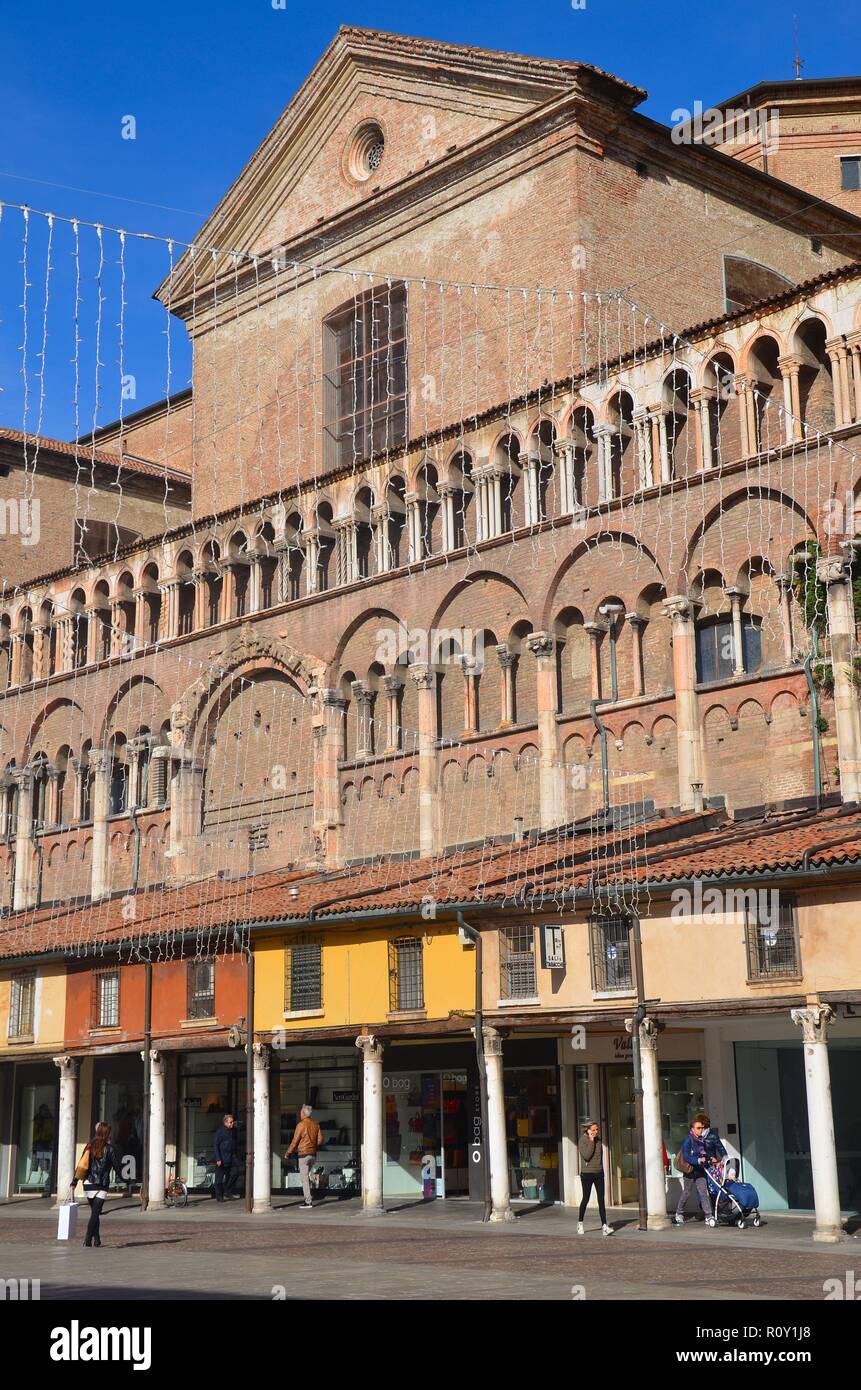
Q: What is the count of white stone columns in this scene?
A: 7